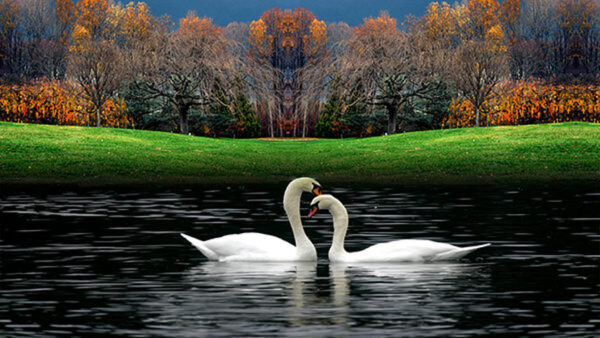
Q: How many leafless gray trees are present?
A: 4